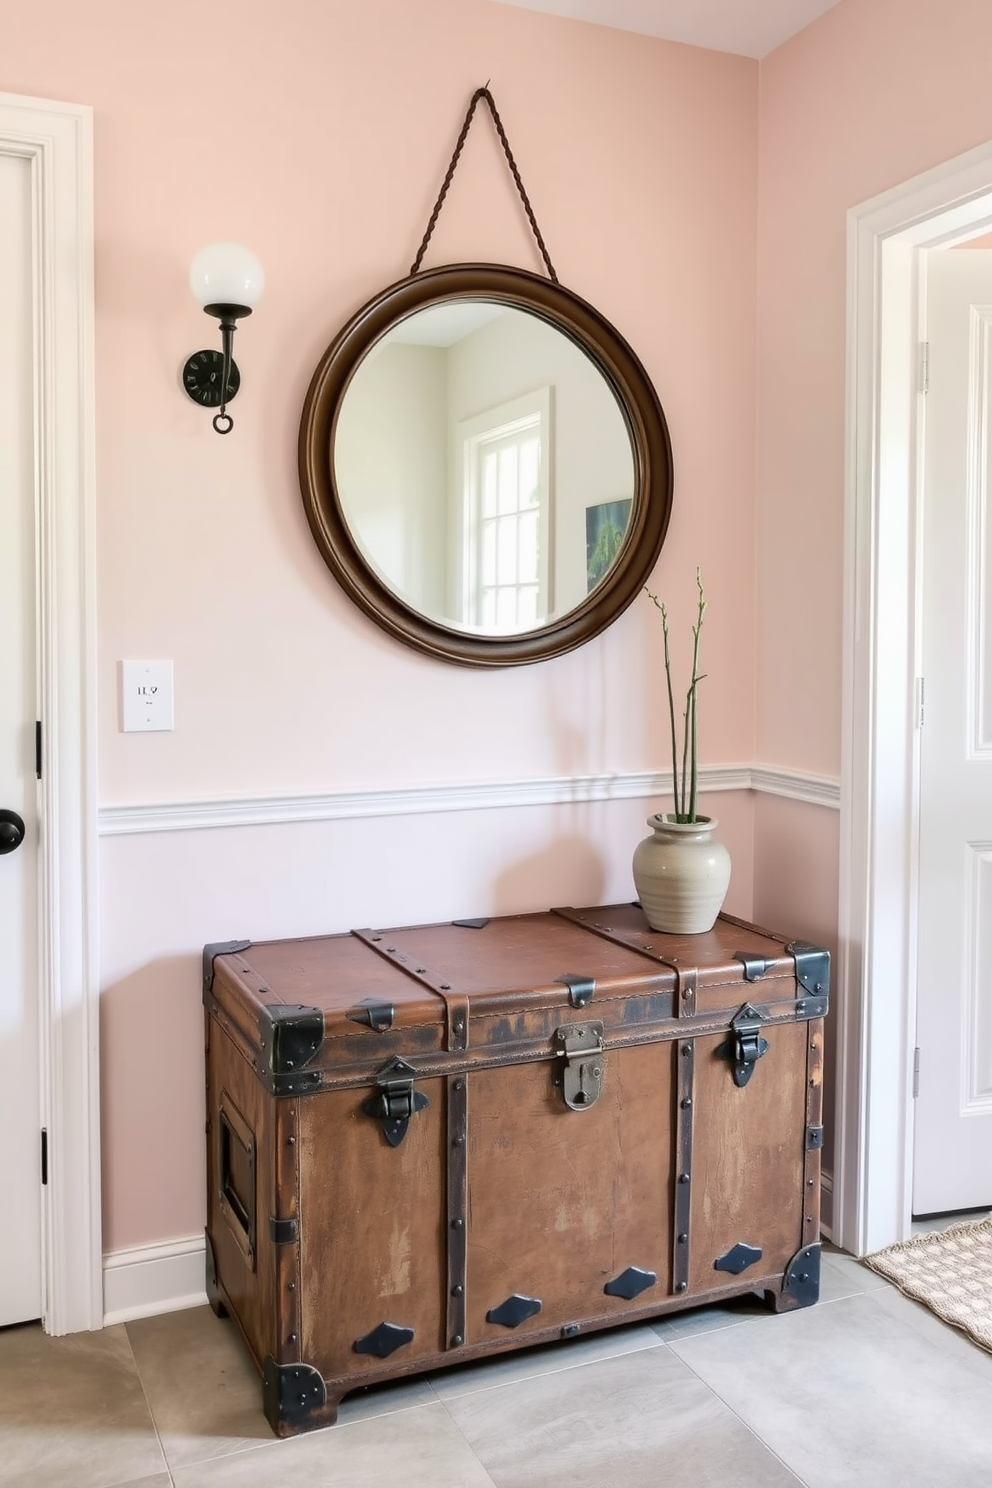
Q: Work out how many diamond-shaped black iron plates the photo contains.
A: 4